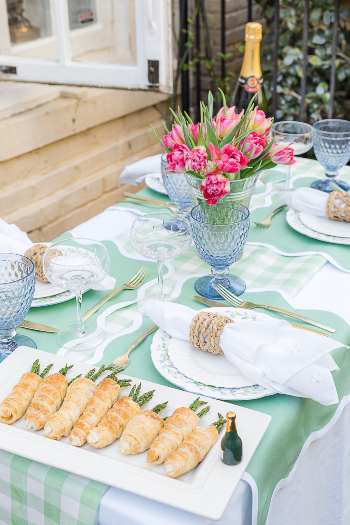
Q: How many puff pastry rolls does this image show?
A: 8